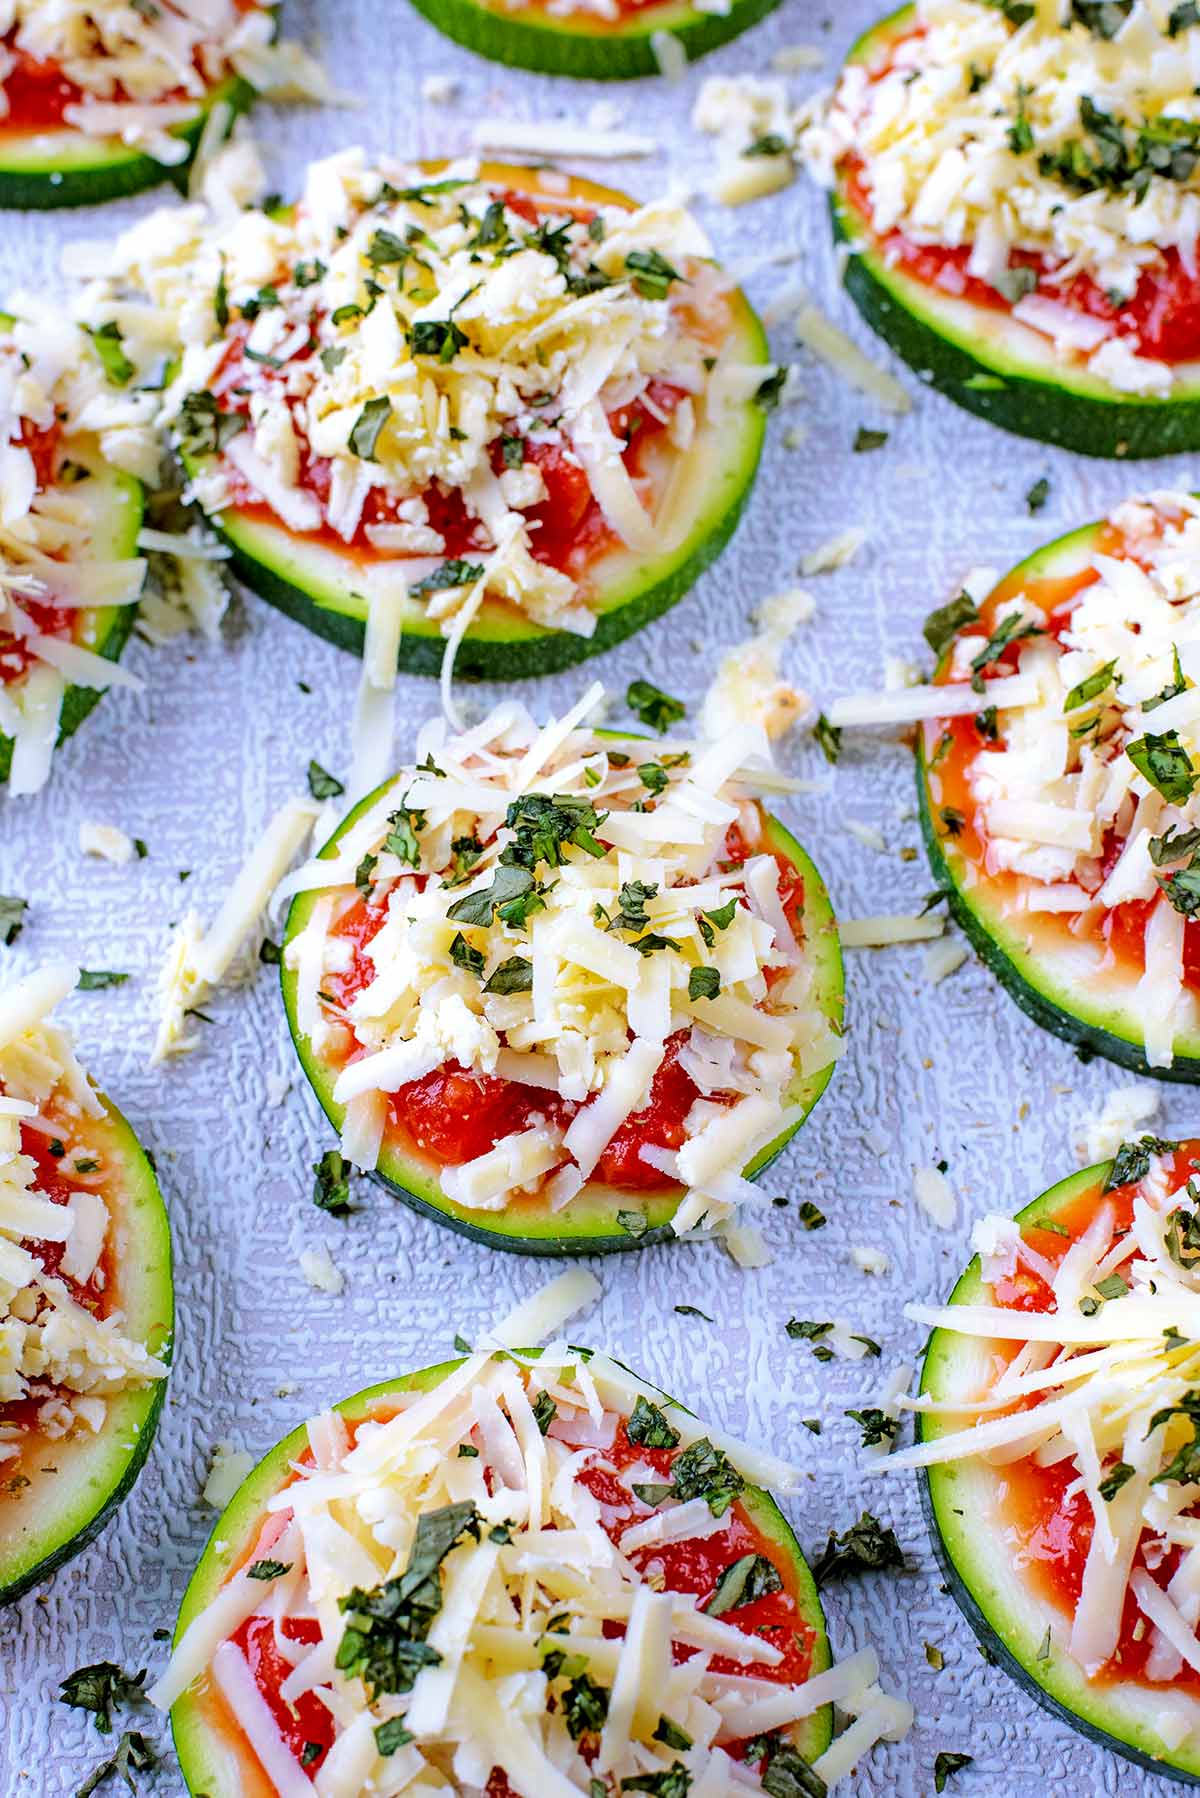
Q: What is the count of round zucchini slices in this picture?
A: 10